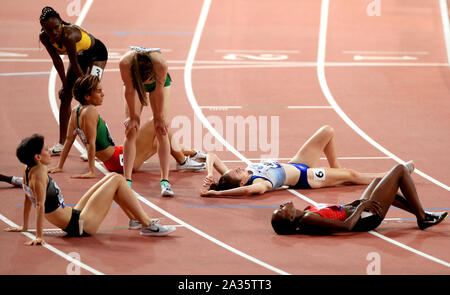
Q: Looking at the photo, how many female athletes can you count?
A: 6